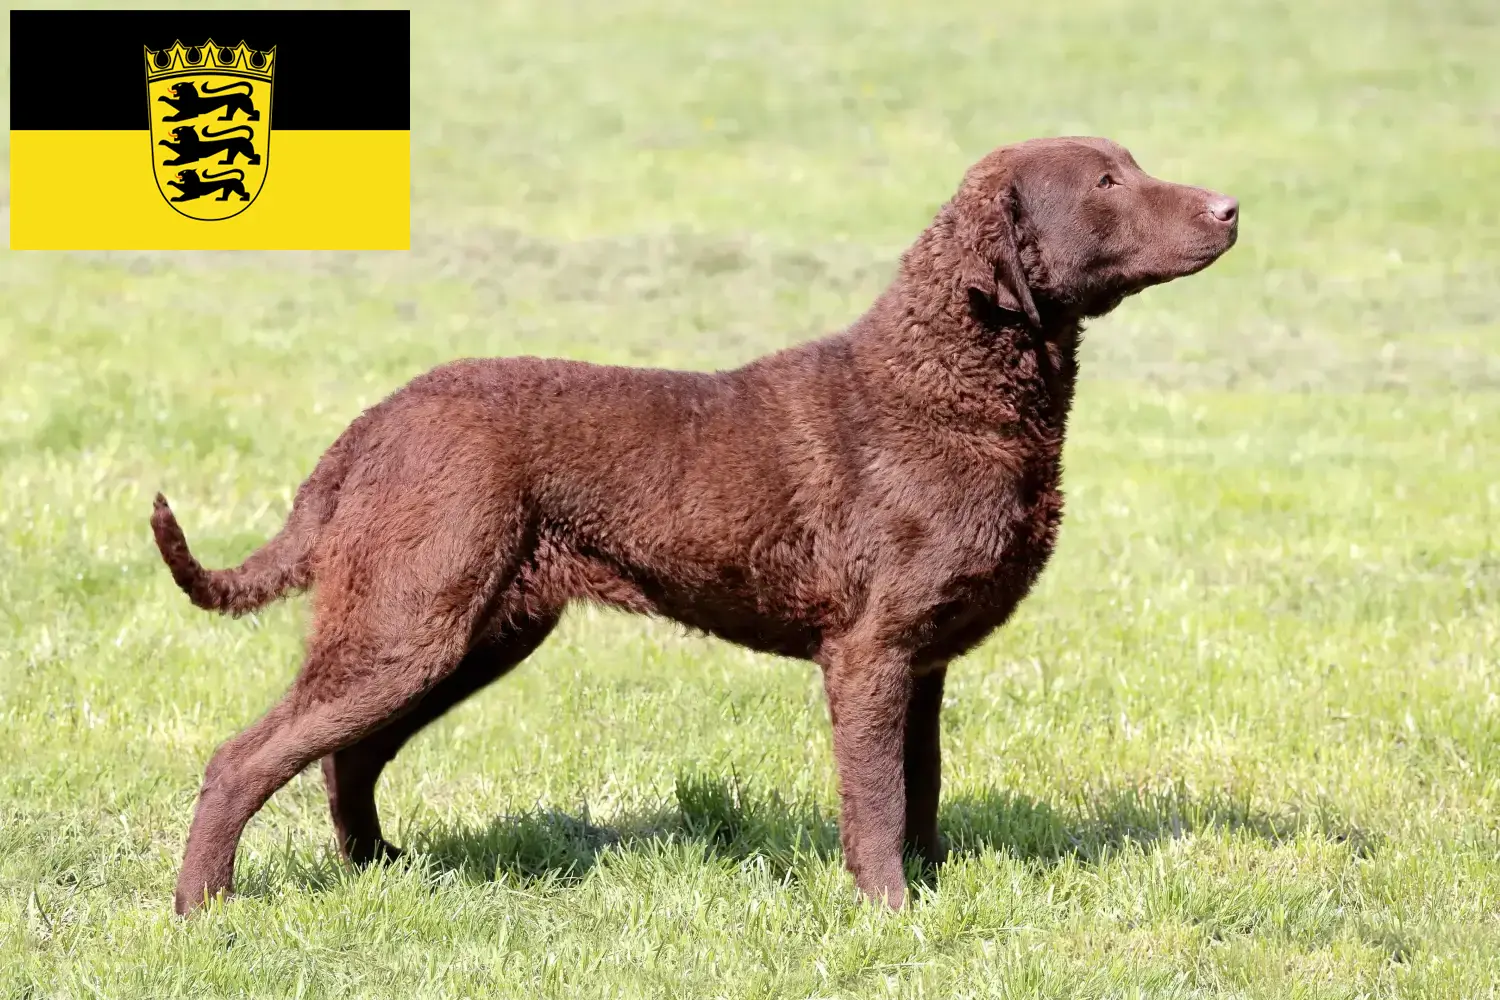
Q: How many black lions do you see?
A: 3